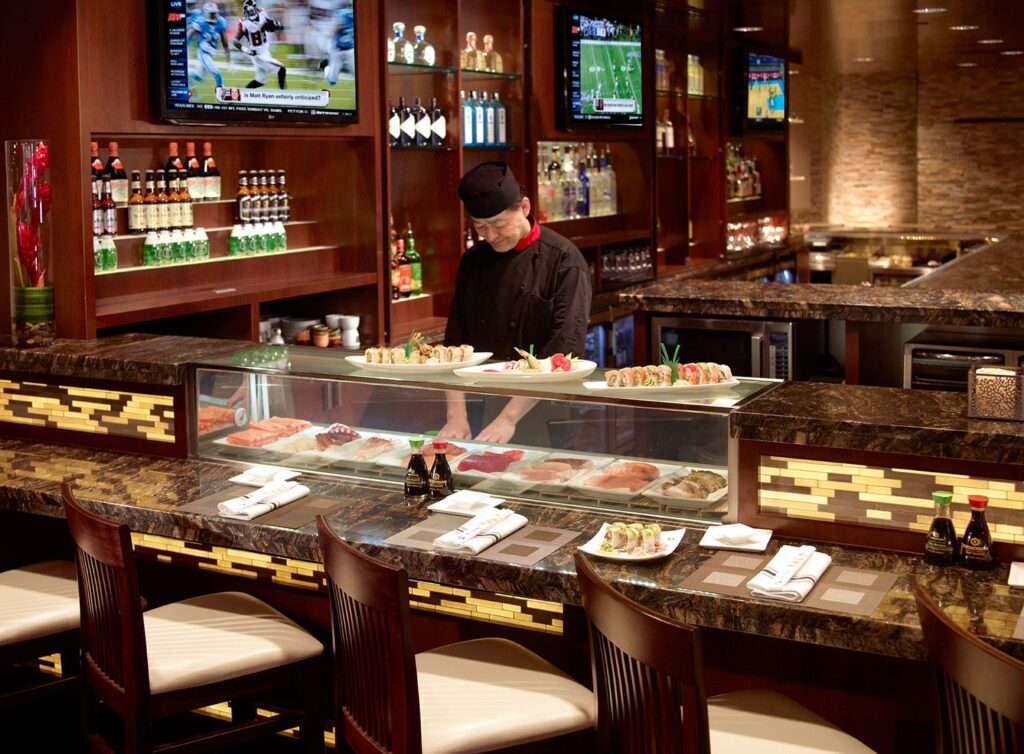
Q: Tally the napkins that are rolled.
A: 3